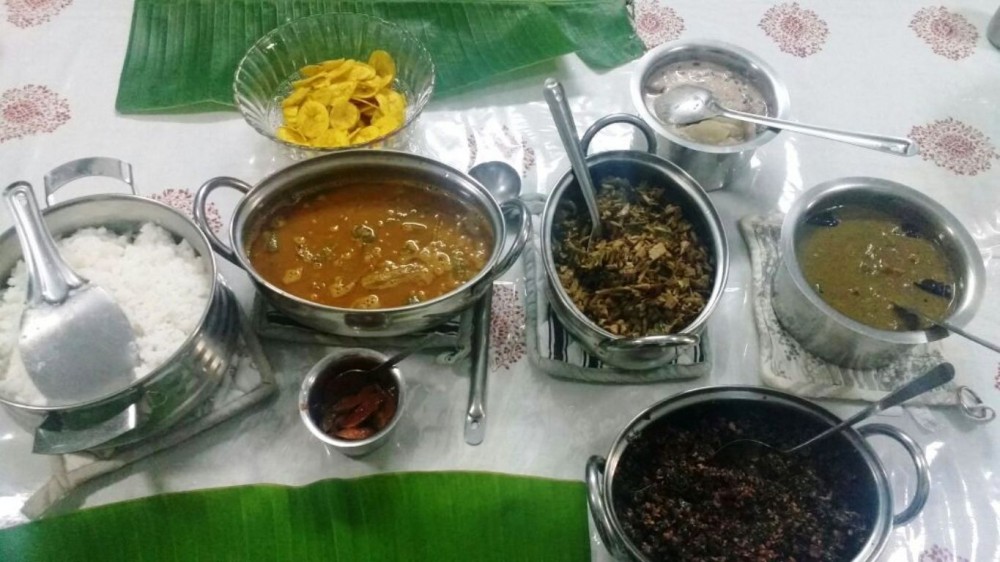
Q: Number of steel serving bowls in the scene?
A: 7